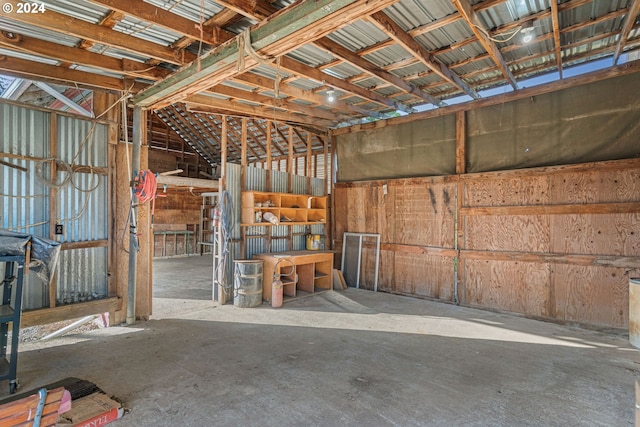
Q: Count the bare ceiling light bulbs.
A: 2